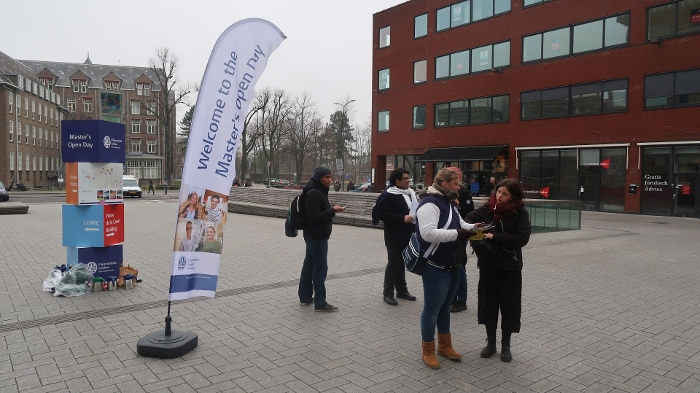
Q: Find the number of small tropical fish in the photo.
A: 0